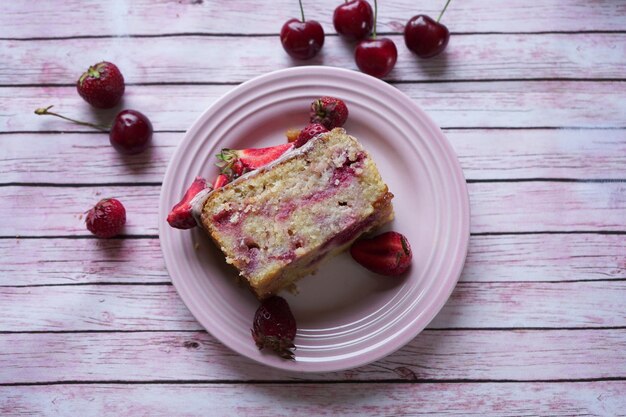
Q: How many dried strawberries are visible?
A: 0